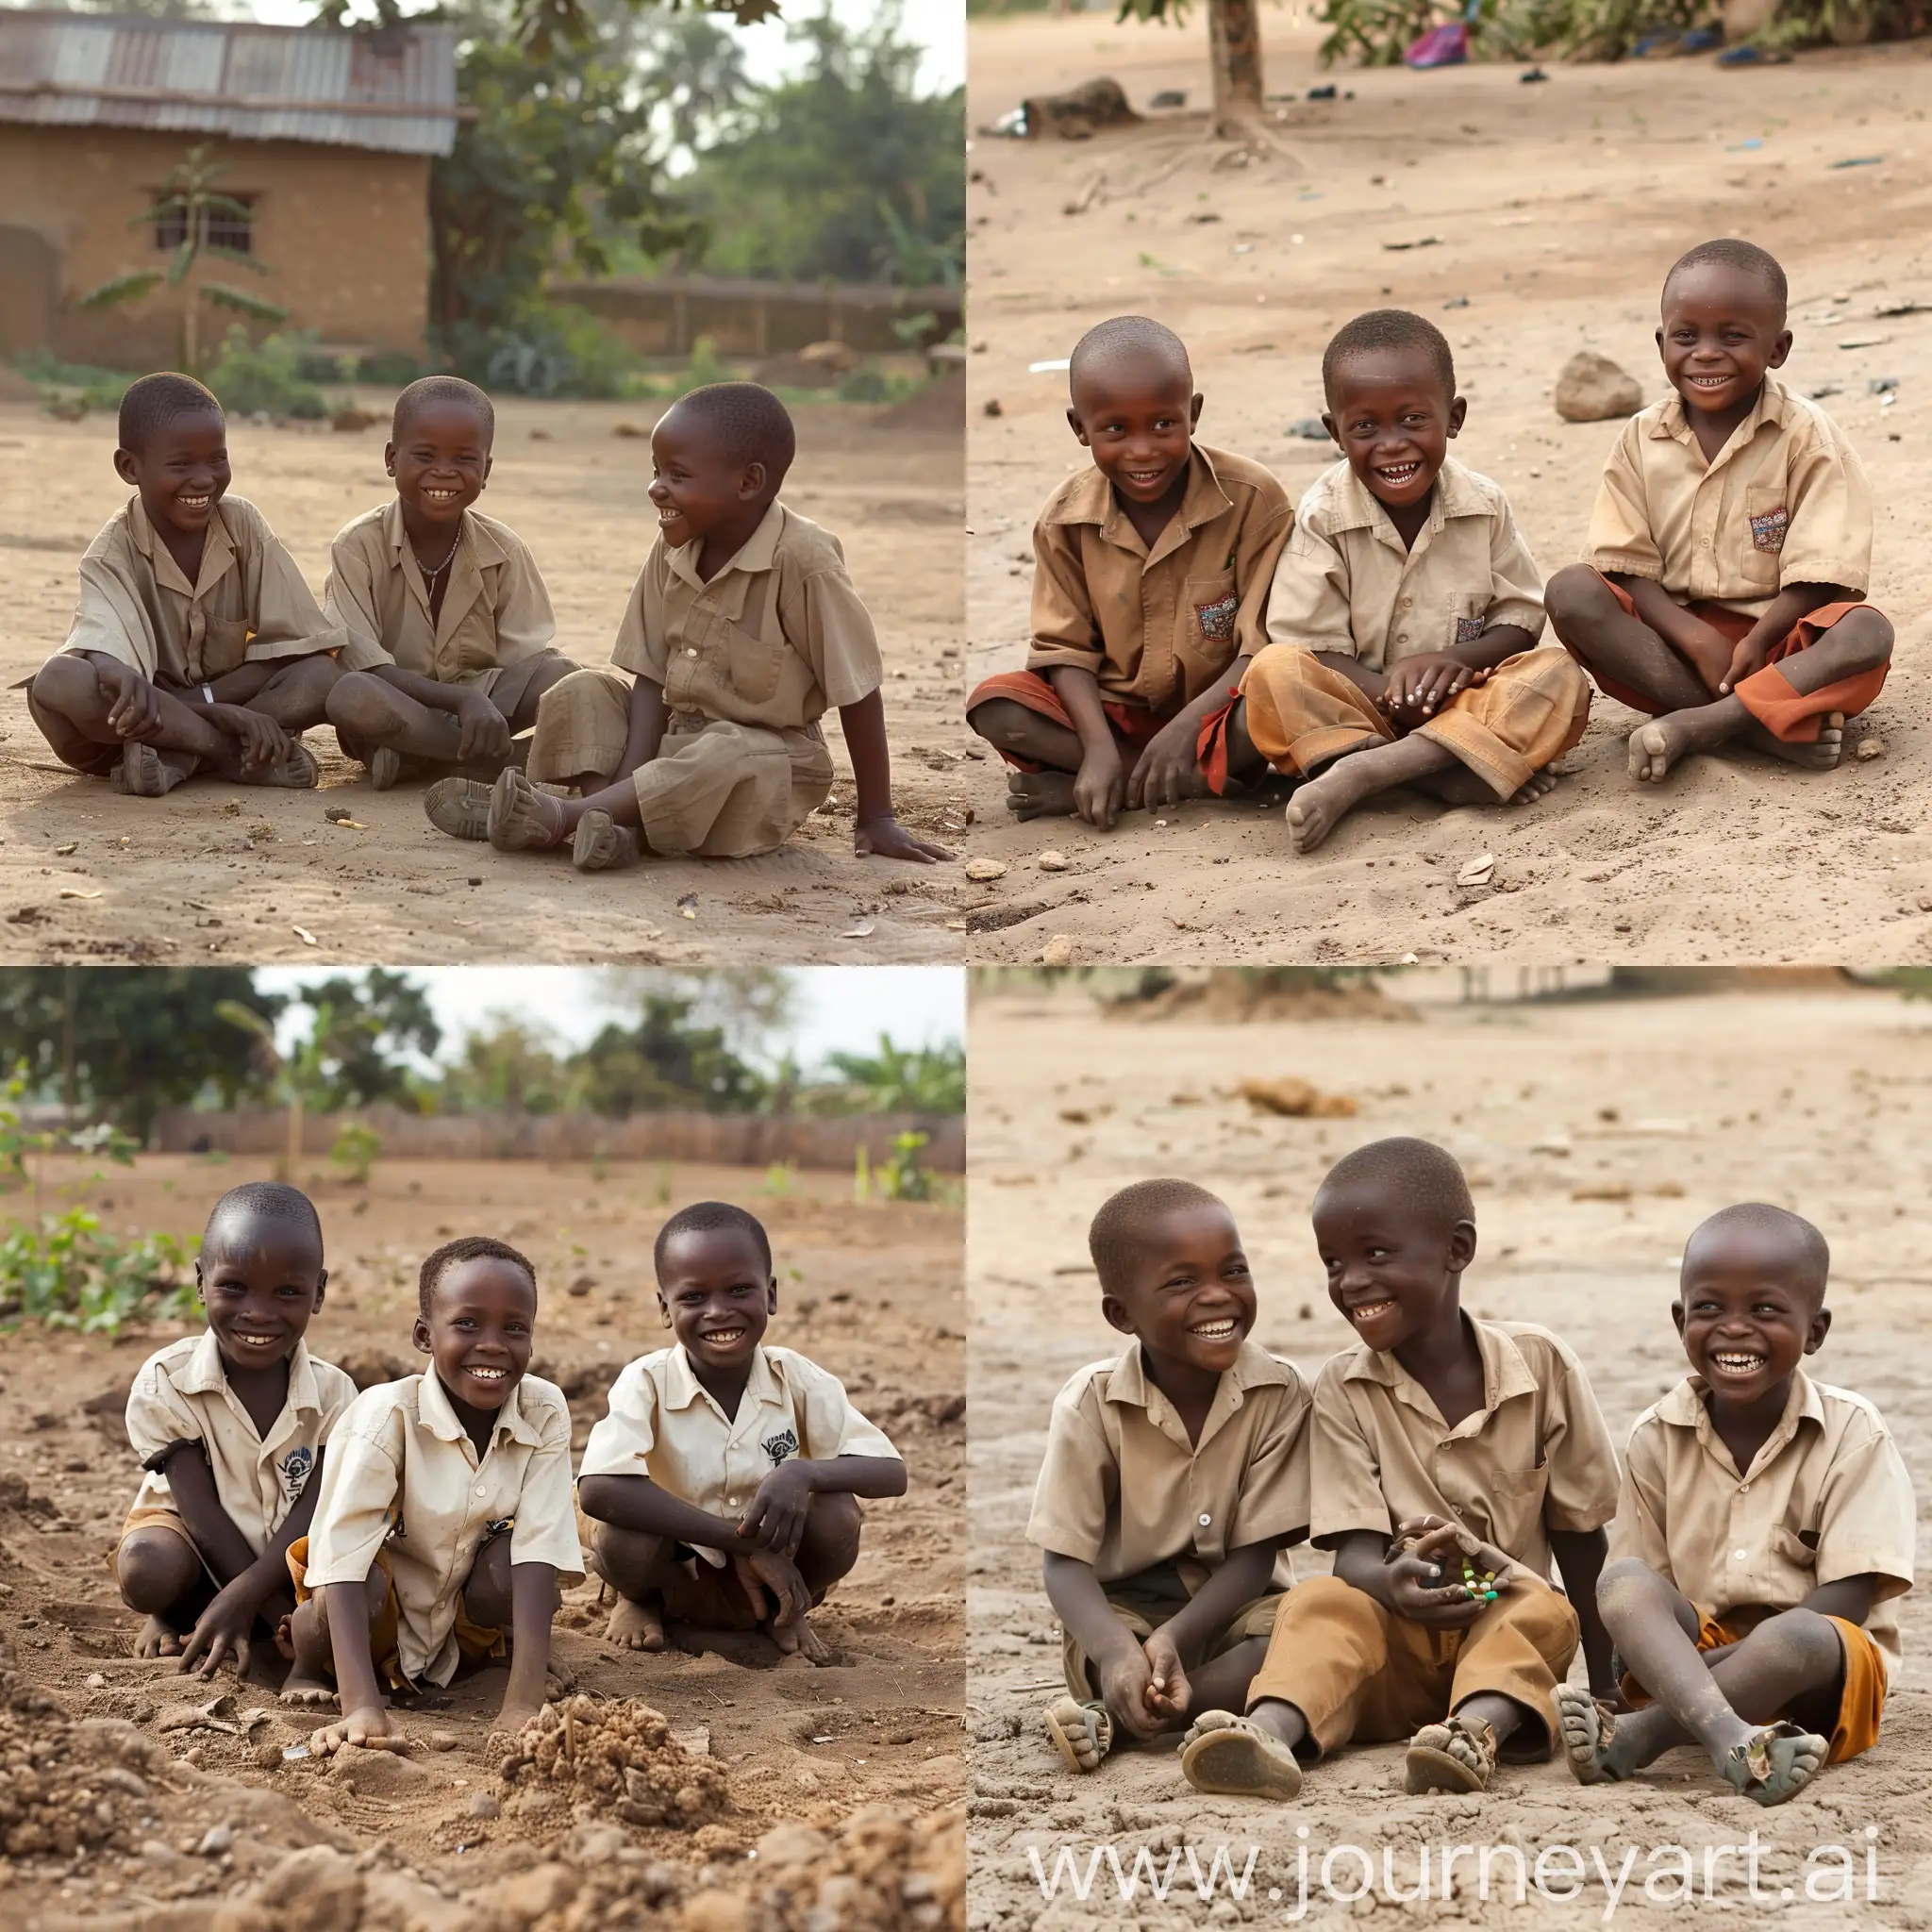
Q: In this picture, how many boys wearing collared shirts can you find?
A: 12